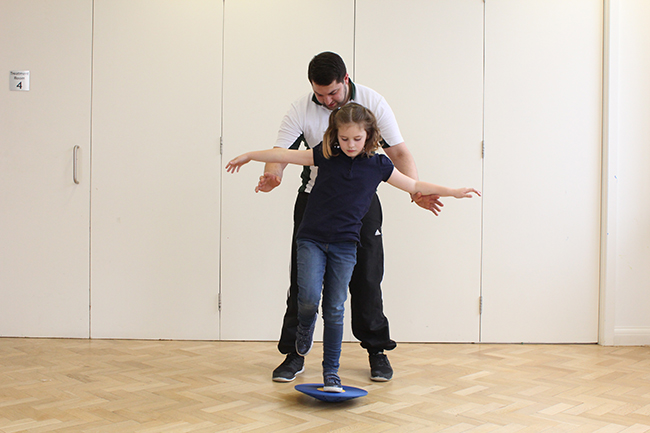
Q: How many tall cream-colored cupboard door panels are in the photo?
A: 5